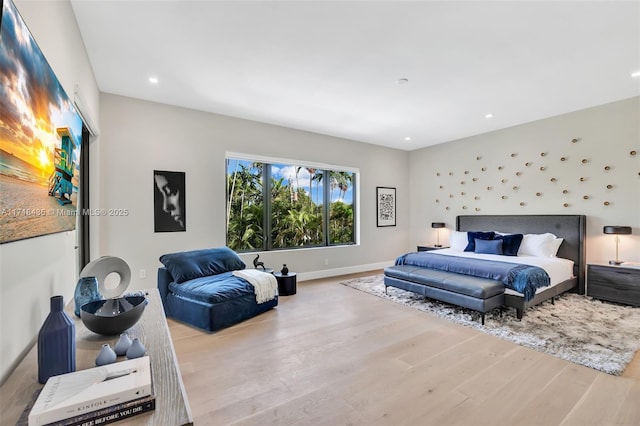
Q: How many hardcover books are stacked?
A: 2